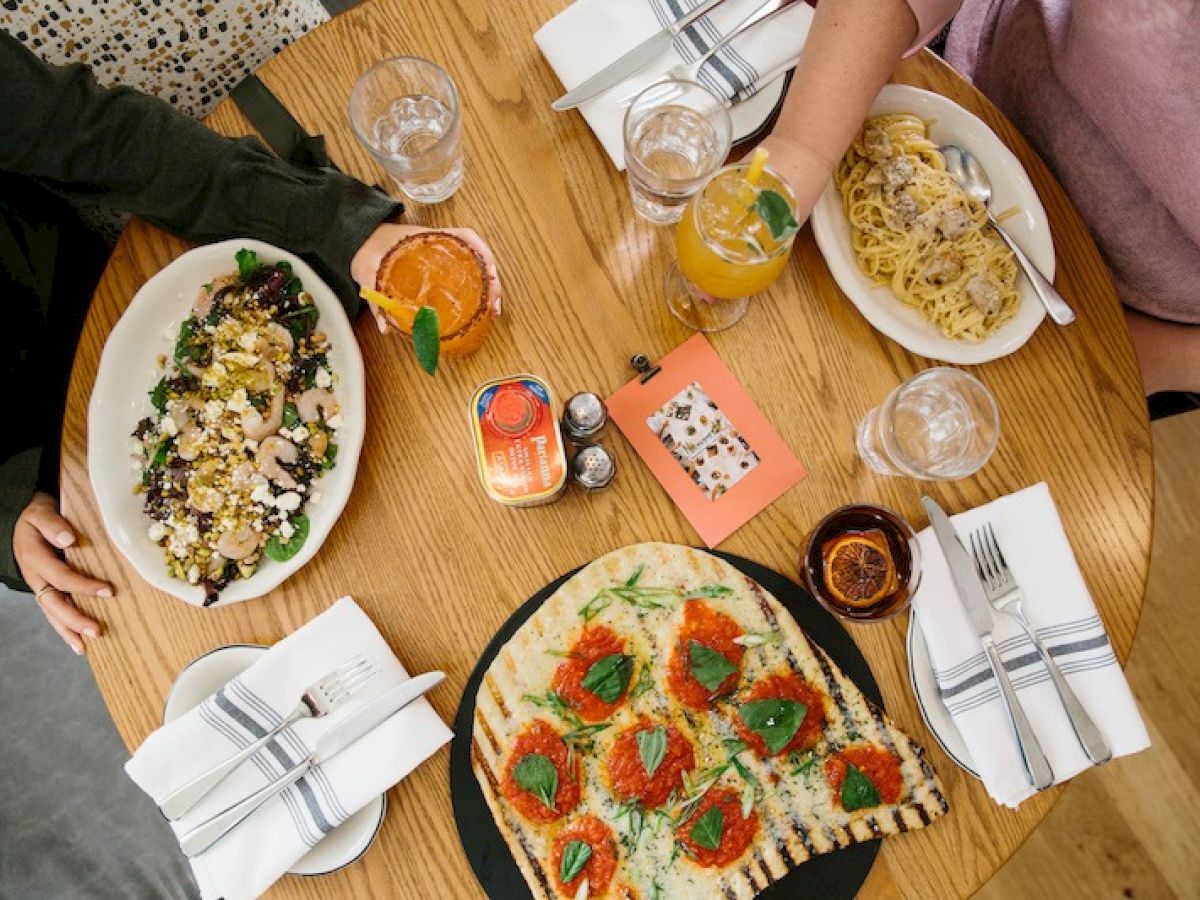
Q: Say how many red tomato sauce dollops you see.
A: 8